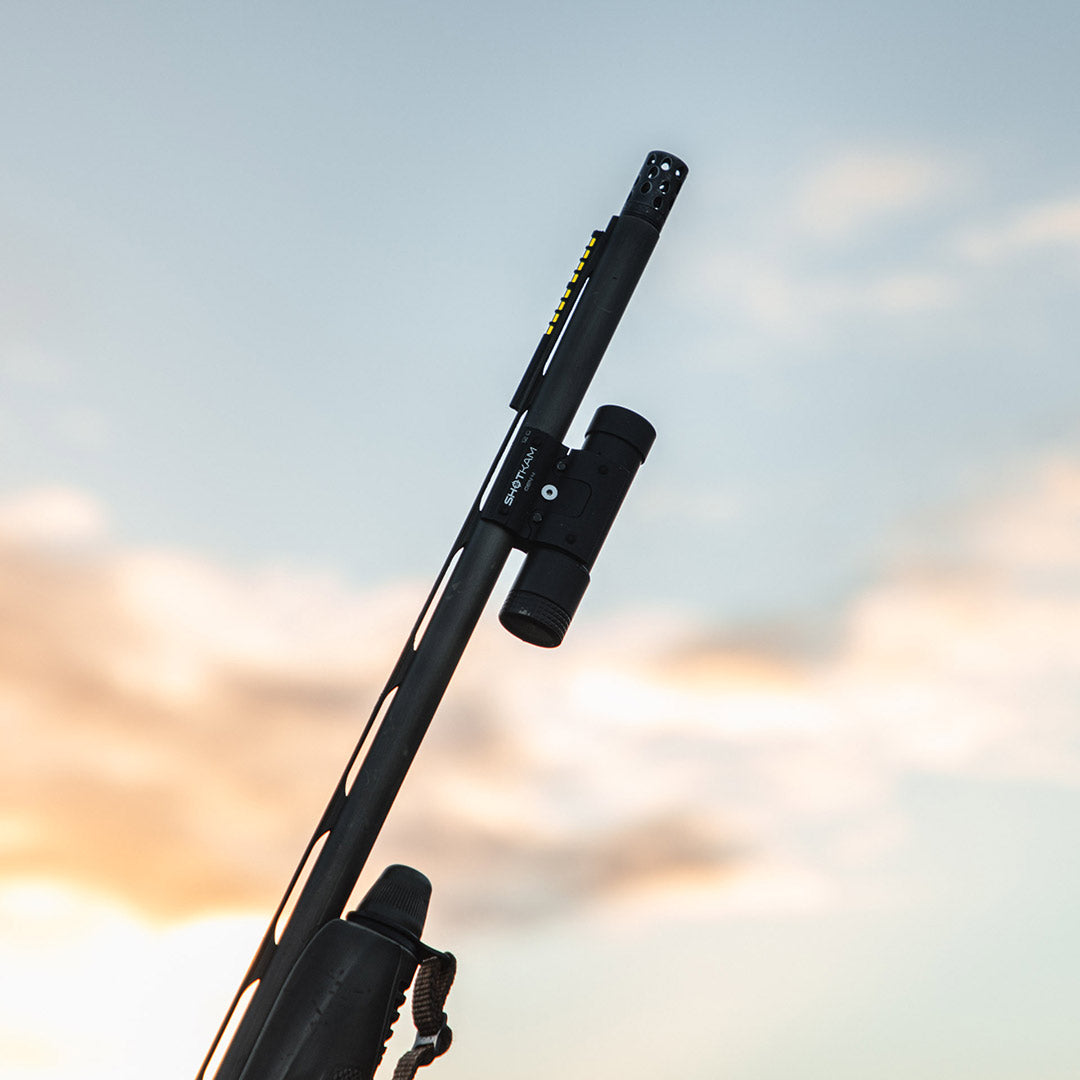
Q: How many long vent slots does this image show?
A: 6